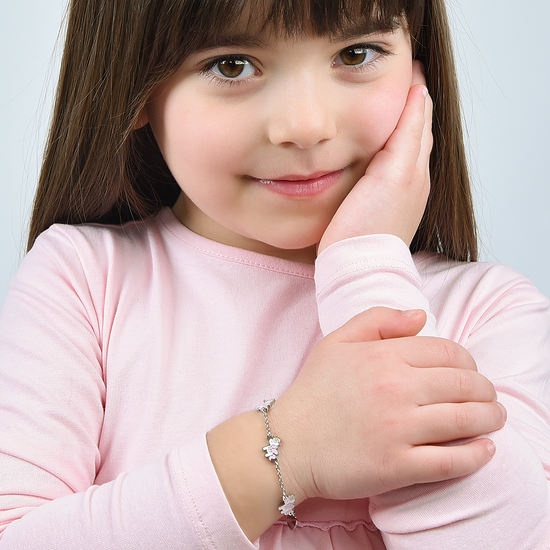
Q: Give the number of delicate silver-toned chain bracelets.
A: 1